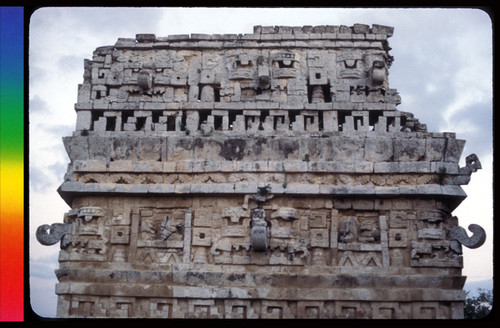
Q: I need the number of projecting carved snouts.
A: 6